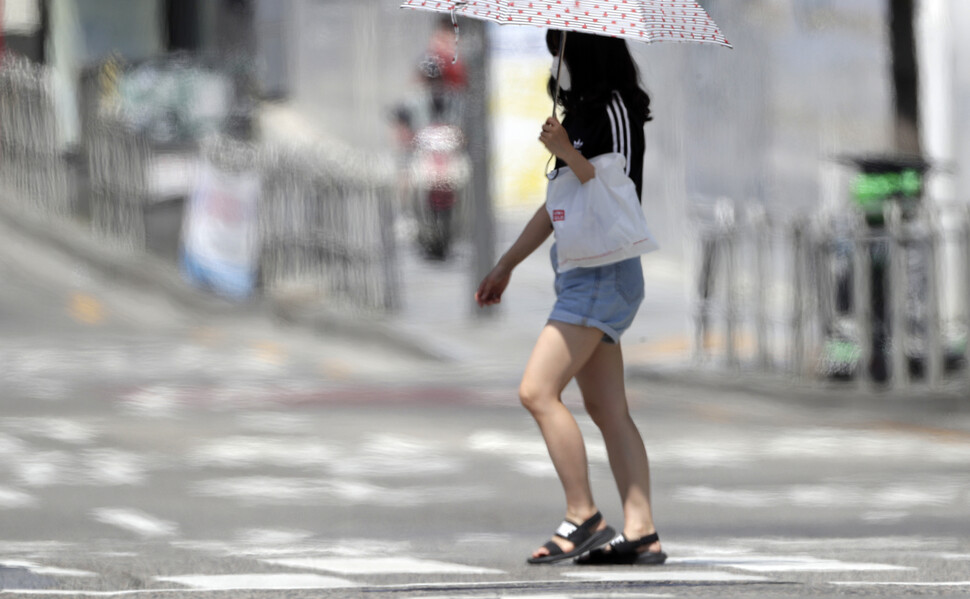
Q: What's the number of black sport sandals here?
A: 2